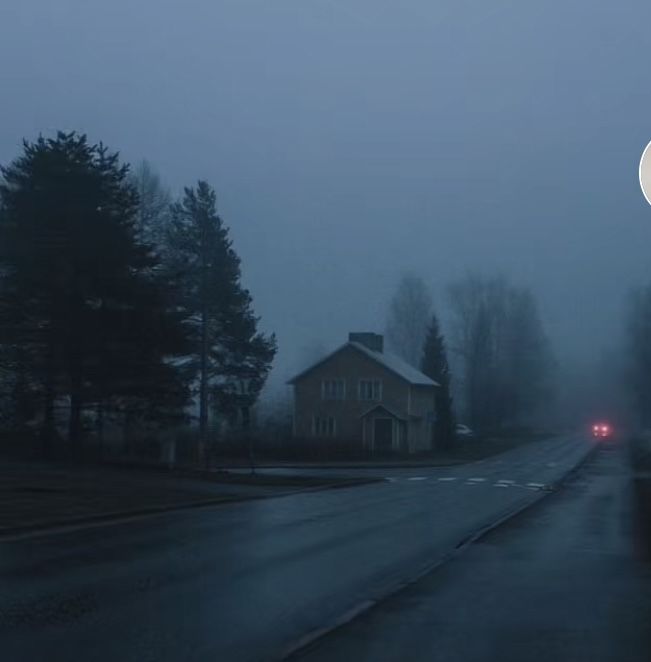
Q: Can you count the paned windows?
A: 3